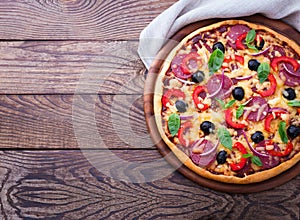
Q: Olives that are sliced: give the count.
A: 0